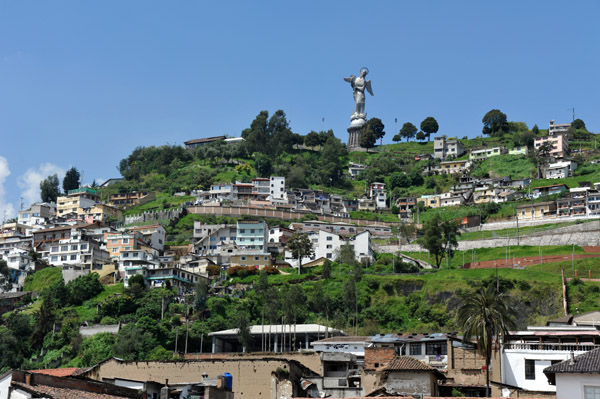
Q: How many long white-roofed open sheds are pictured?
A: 1